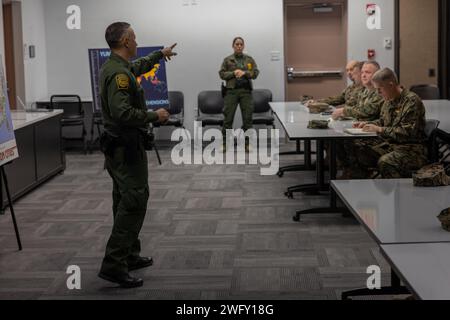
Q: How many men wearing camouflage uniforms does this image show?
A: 3